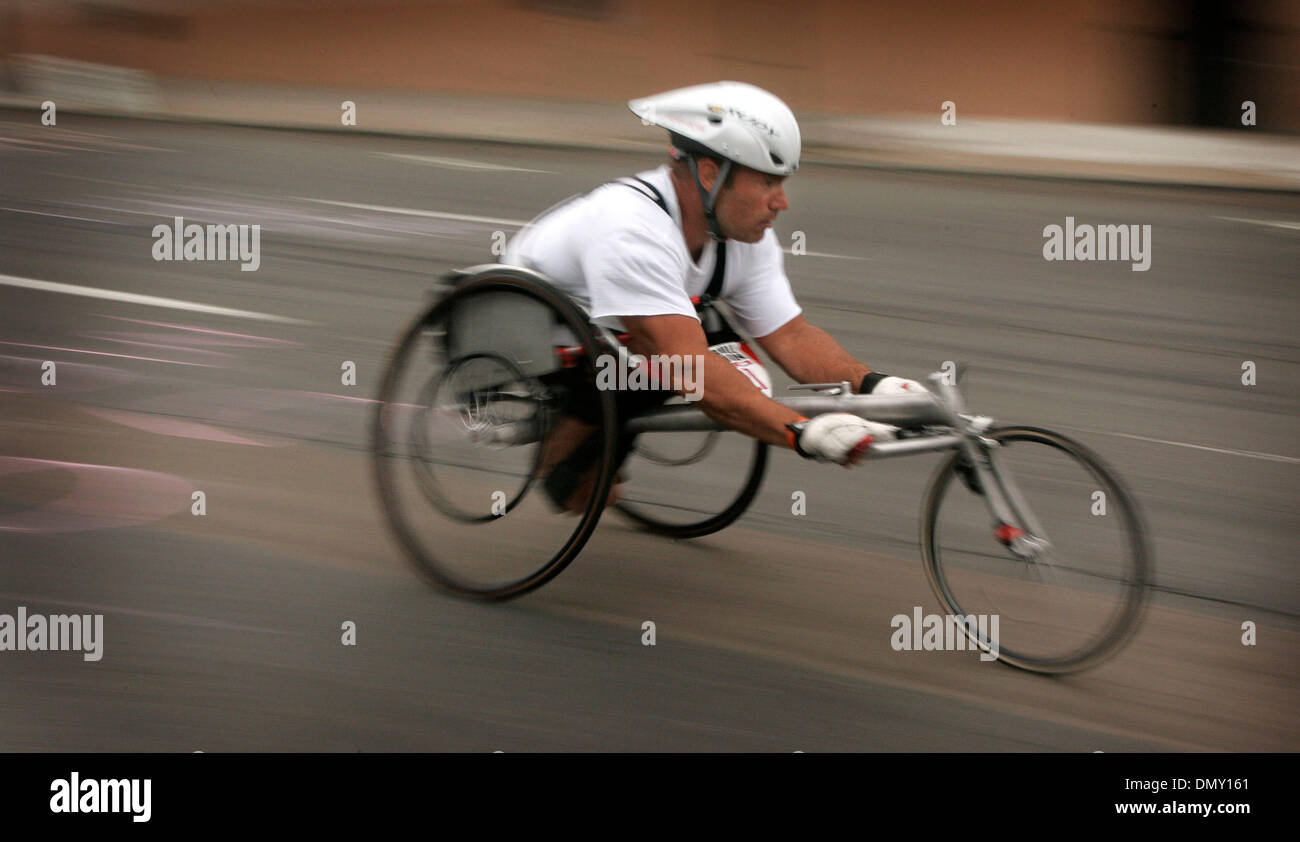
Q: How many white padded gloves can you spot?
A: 2